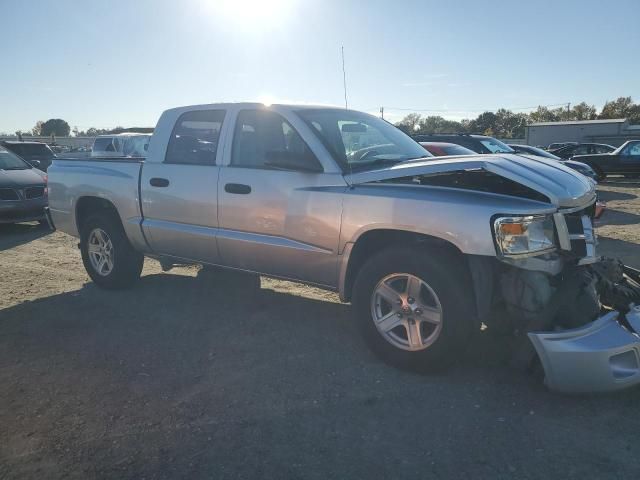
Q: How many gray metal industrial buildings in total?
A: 1